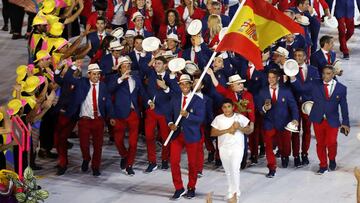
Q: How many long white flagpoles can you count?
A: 1